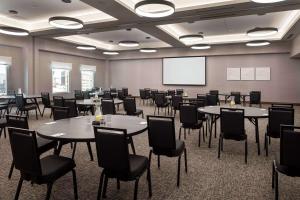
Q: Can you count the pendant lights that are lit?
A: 12